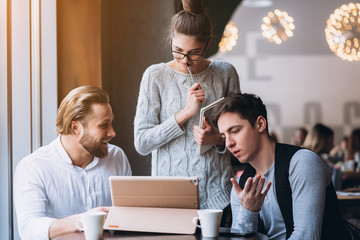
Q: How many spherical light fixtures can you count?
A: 3